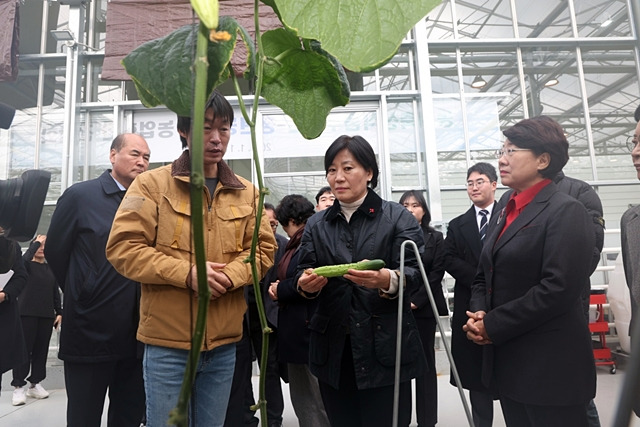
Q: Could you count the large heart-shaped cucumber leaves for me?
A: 3